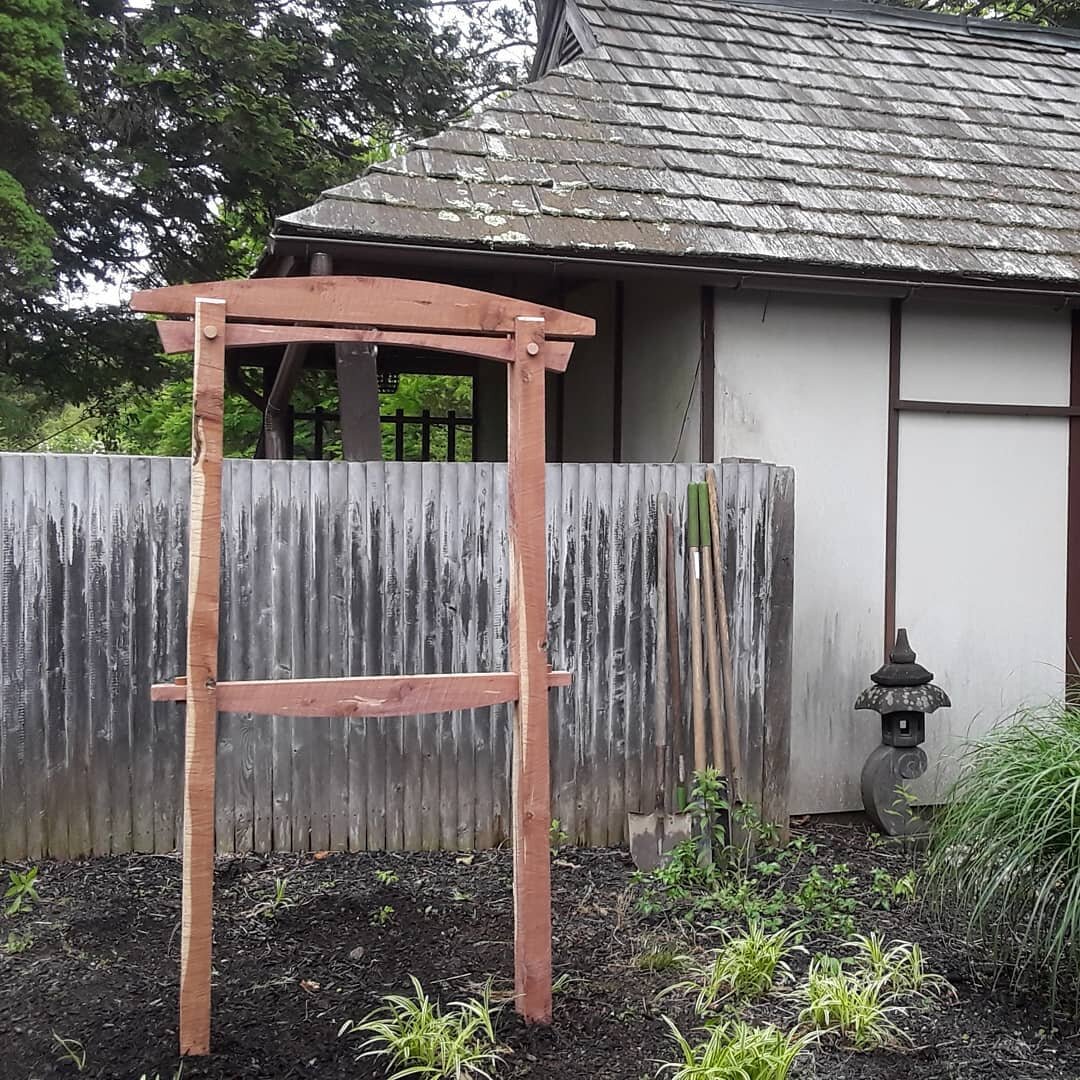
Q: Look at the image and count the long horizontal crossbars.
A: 3